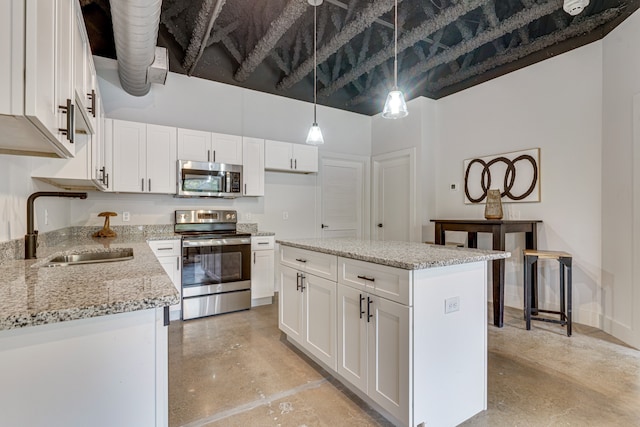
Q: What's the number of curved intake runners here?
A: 0